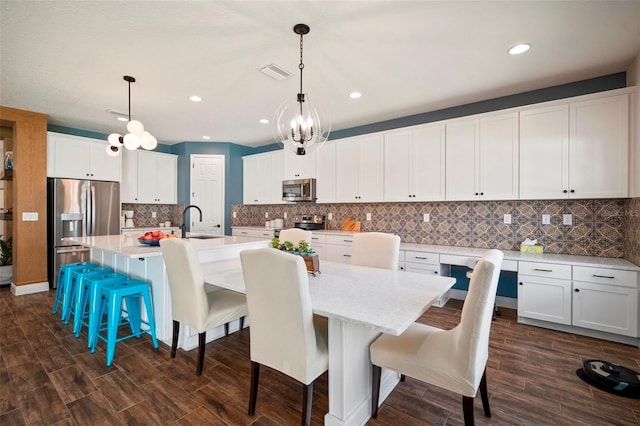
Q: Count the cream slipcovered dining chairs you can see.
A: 5